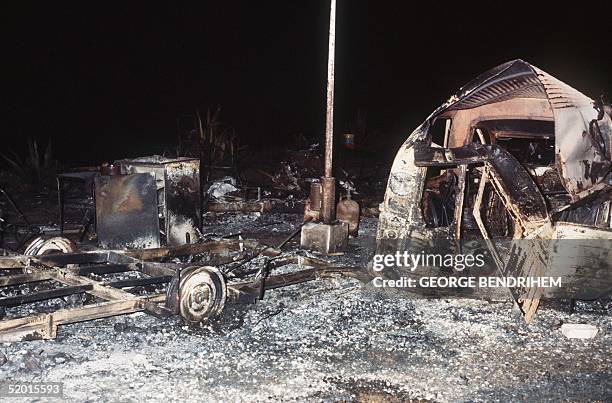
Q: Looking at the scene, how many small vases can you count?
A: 0